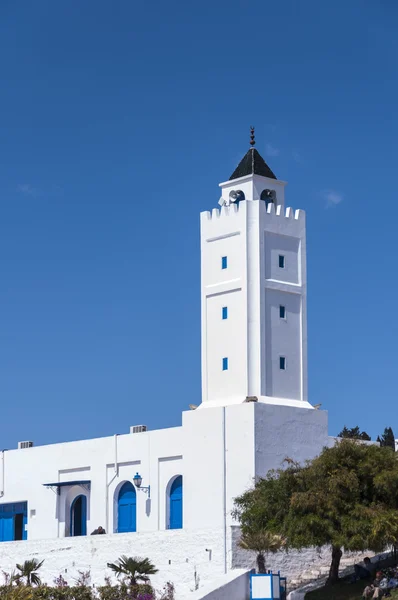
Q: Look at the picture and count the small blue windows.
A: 6